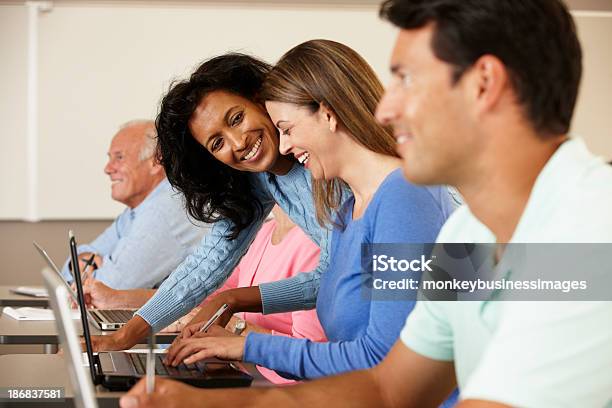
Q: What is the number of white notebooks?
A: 2